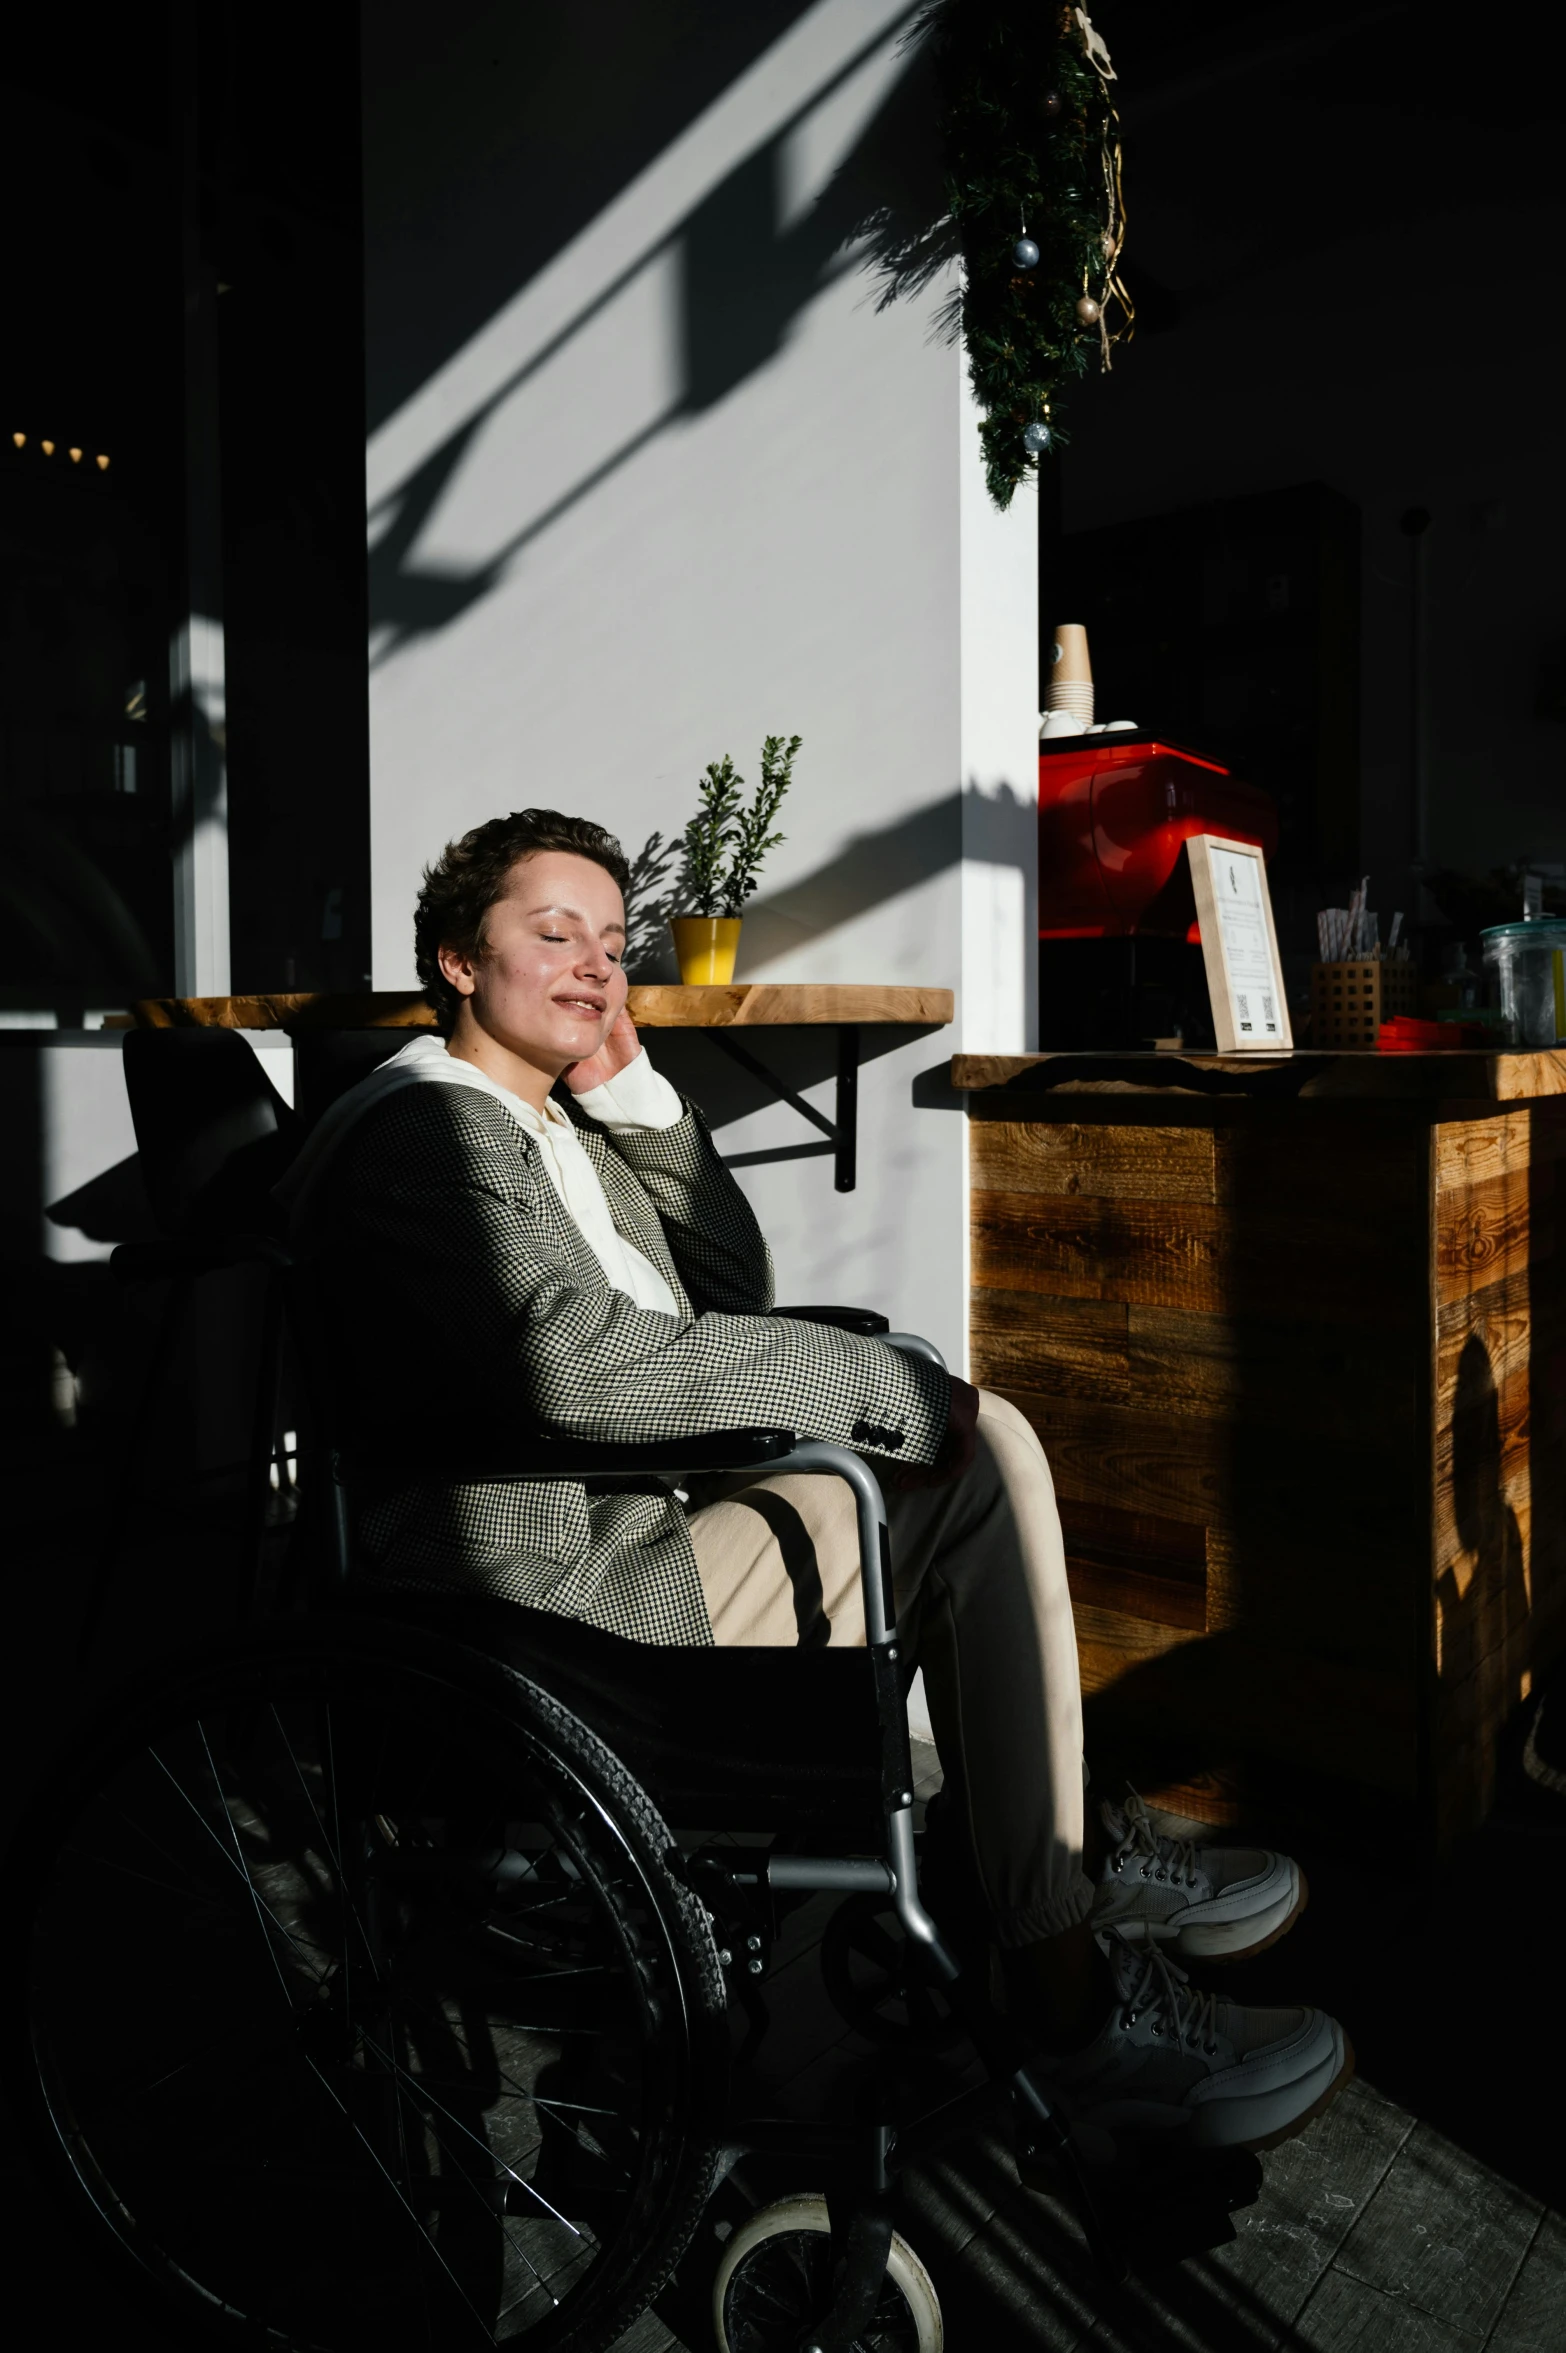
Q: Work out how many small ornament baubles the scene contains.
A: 5